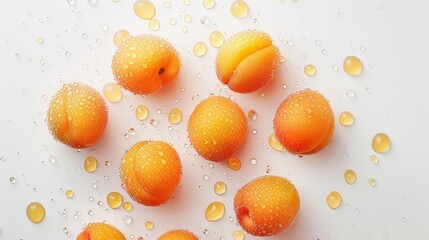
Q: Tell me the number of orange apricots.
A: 9